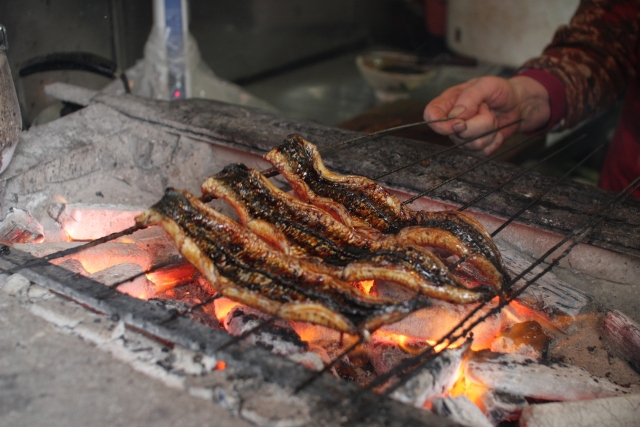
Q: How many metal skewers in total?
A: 7